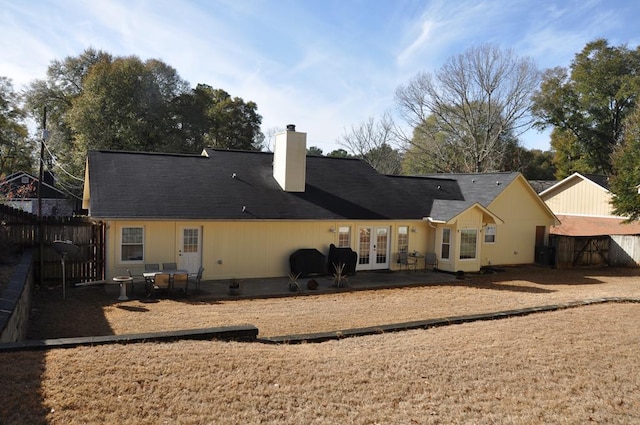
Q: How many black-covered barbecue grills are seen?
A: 2